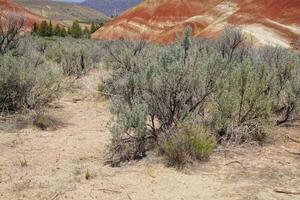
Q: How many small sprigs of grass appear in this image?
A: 2